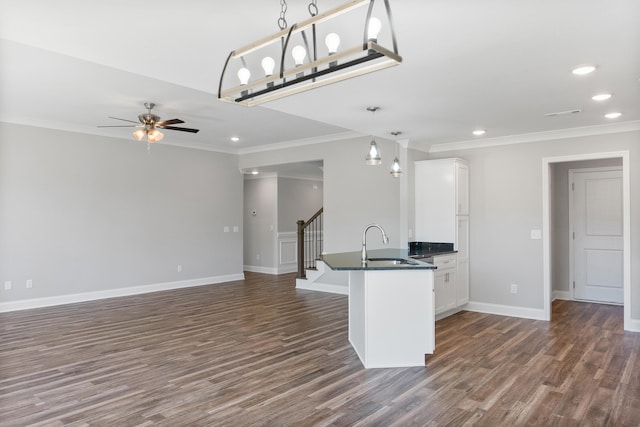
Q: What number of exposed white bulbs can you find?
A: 5